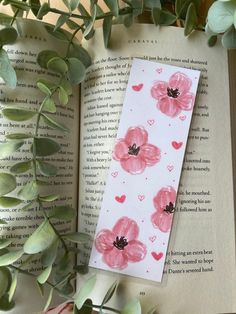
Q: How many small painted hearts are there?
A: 11